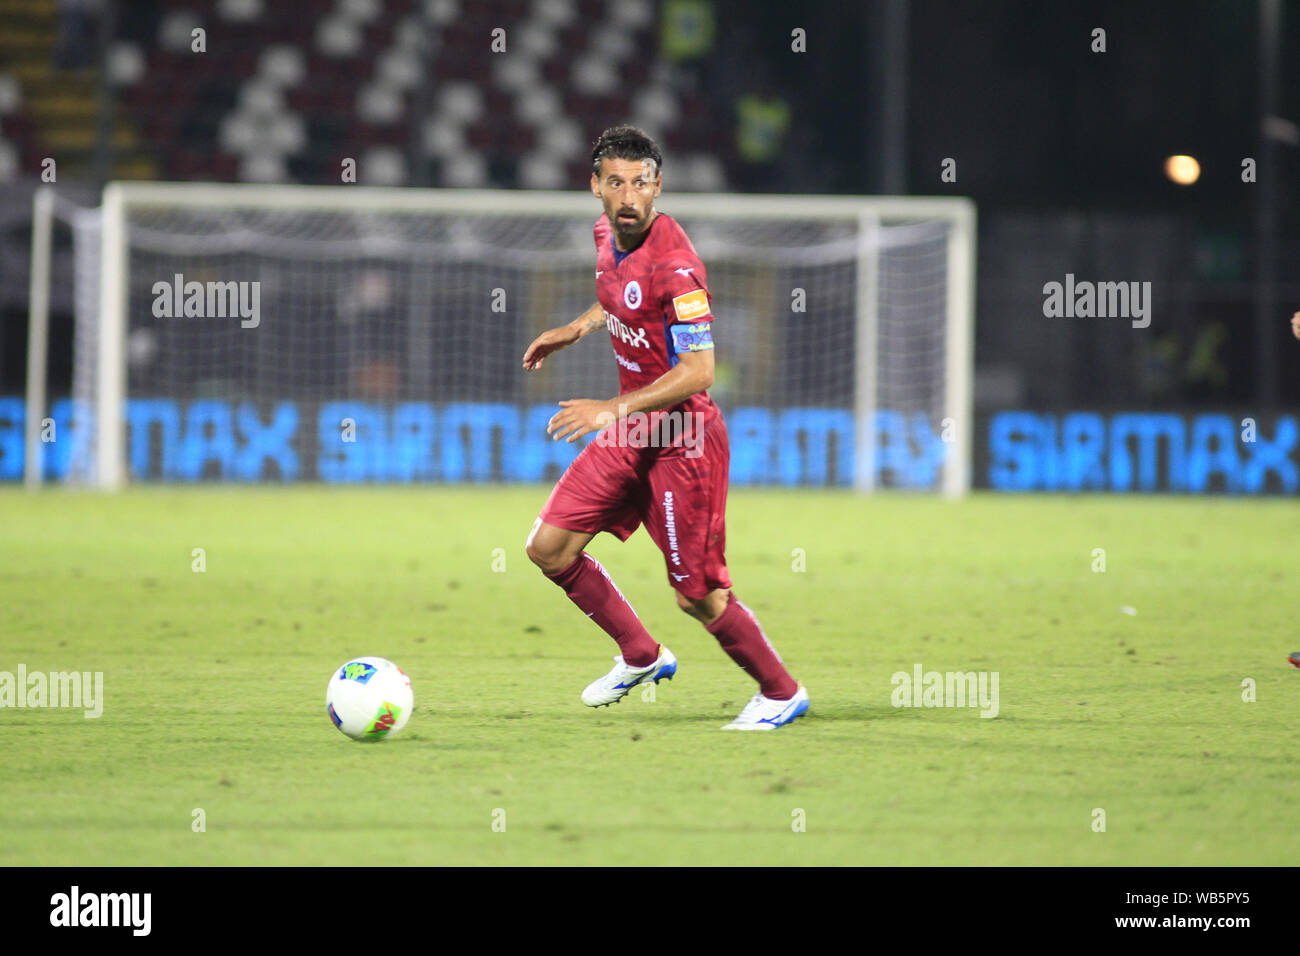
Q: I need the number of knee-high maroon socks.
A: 2